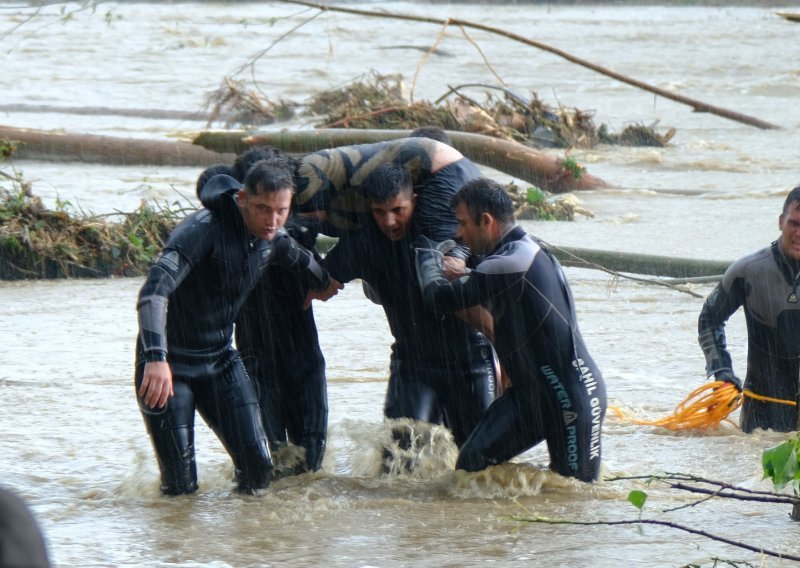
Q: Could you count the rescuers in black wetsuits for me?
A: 5